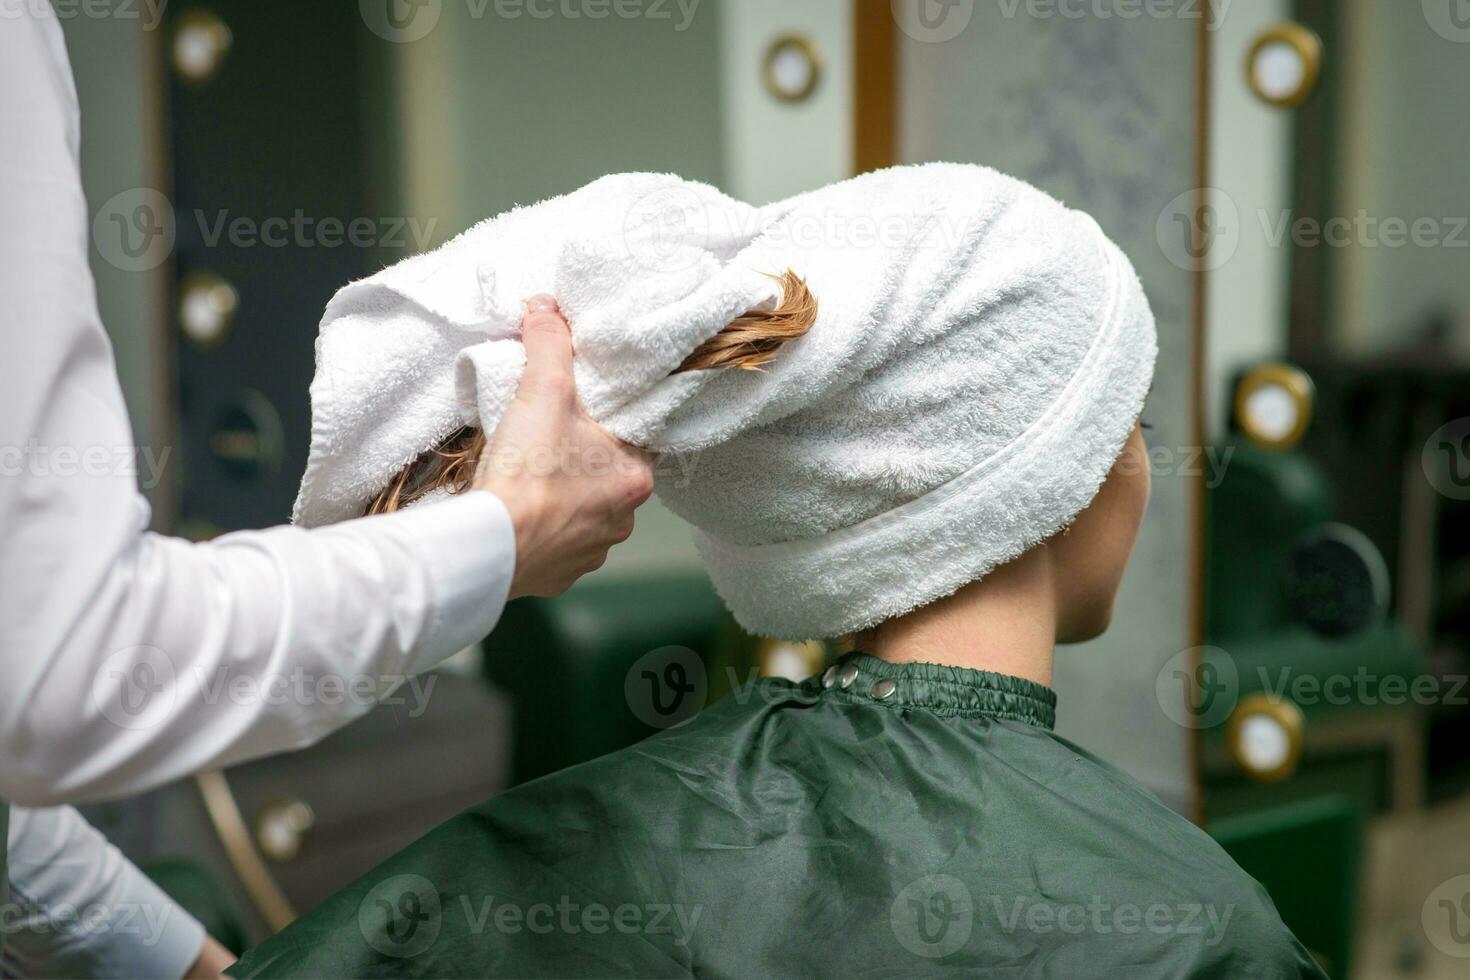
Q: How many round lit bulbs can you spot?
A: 8